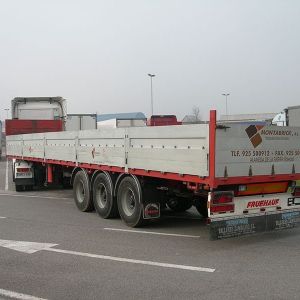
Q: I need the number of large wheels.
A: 3